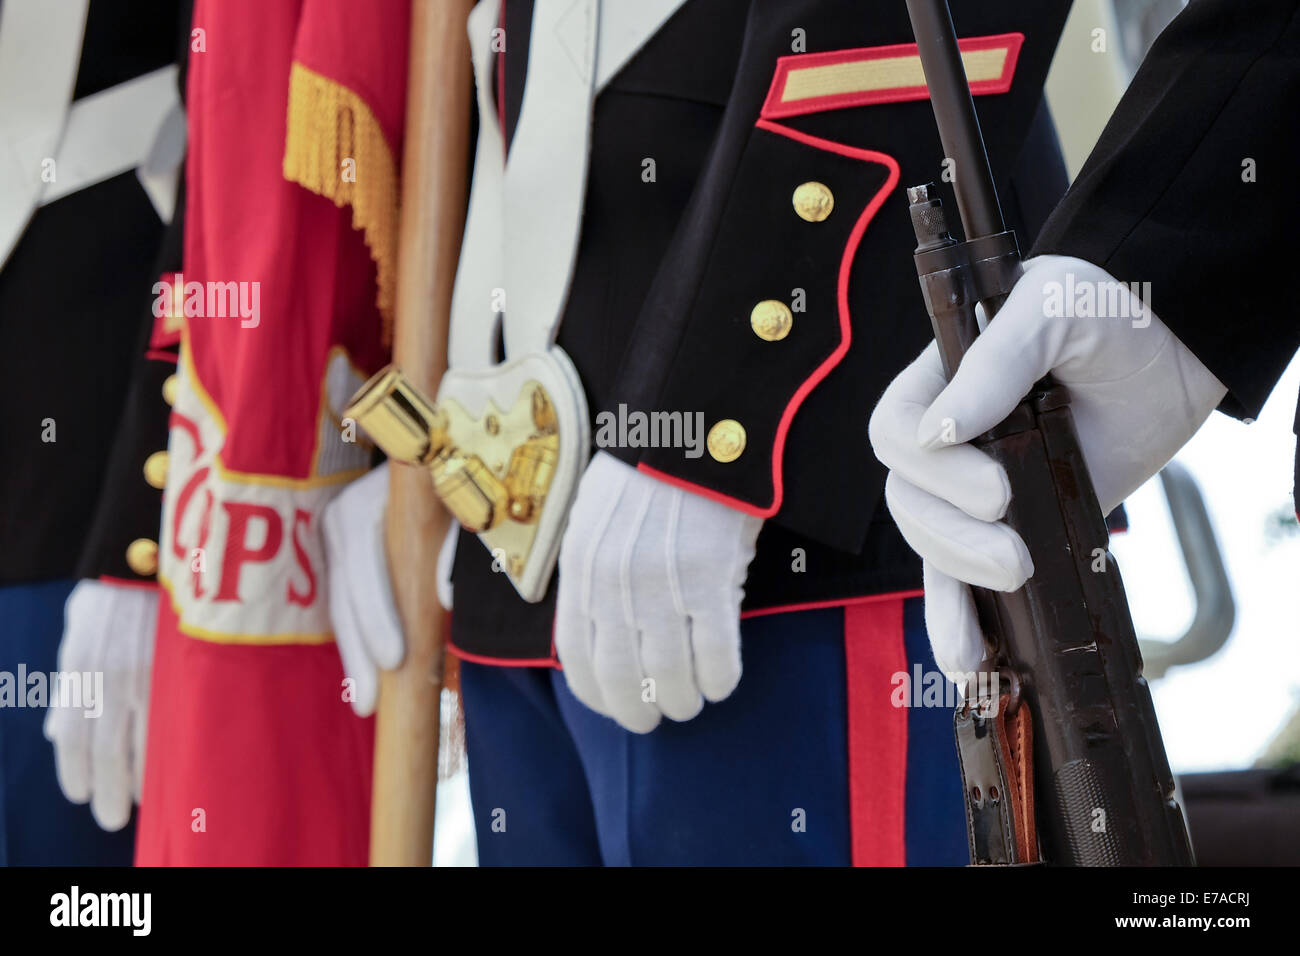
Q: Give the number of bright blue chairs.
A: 0